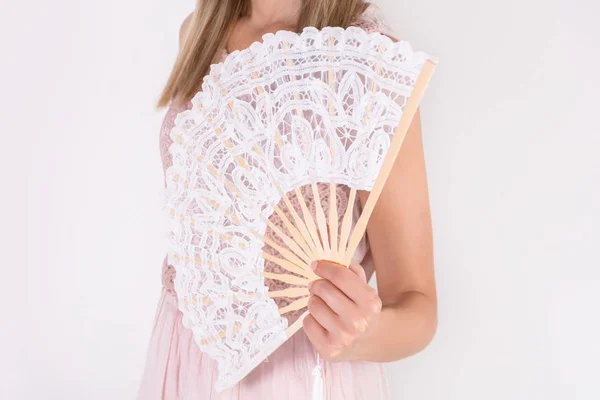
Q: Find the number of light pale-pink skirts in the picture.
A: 1